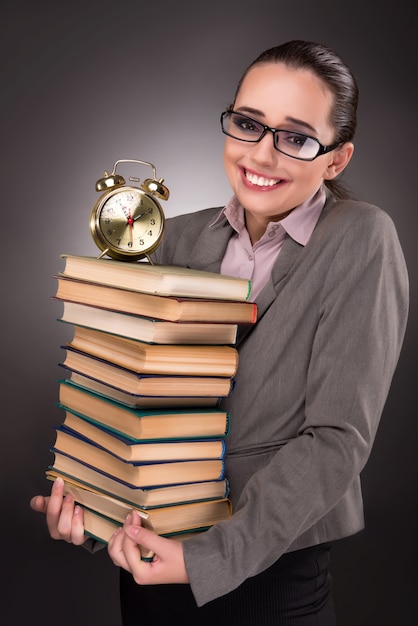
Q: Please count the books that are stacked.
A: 12